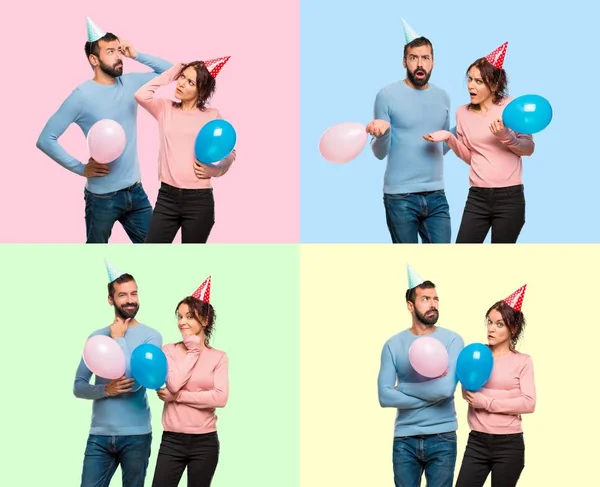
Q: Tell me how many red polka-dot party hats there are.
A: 4